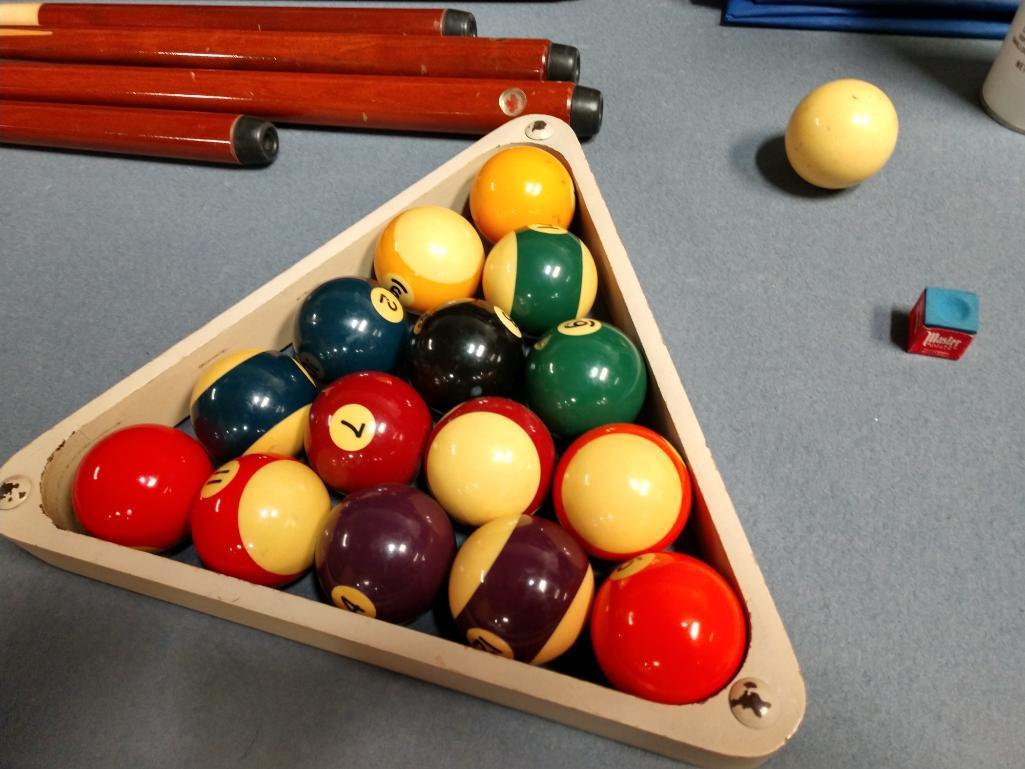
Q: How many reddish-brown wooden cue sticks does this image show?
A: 4